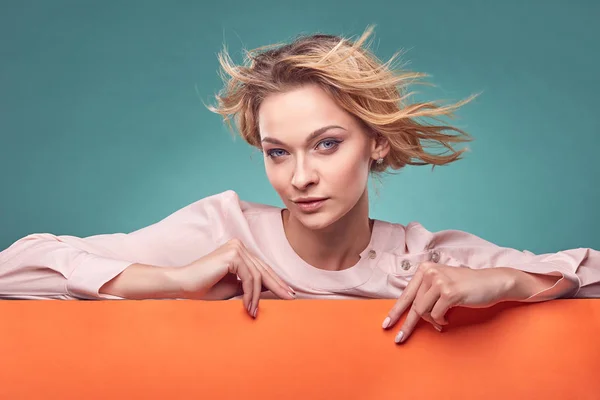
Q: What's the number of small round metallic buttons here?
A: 3